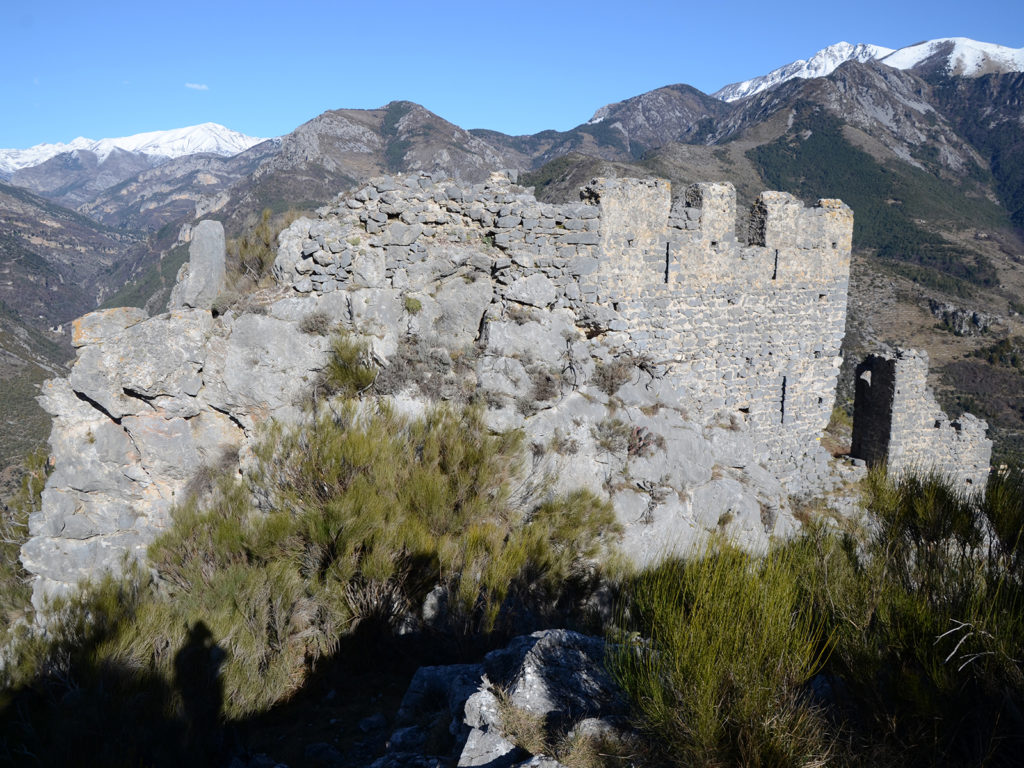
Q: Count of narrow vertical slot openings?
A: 3